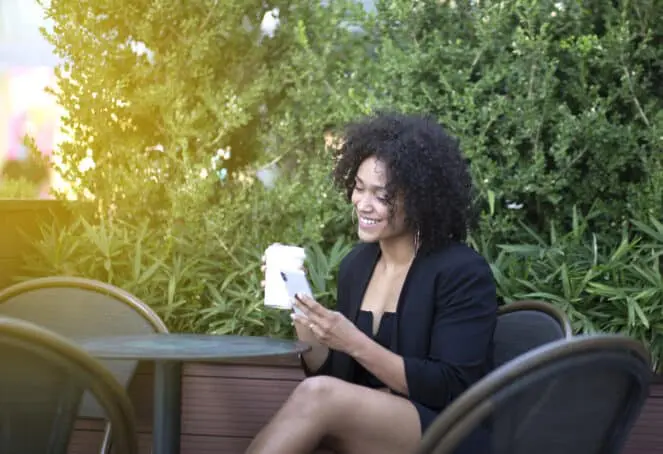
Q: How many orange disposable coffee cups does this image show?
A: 0